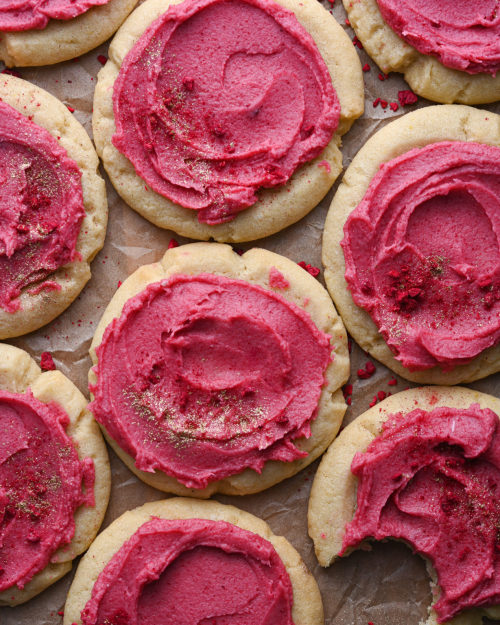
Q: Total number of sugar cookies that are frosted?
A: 9